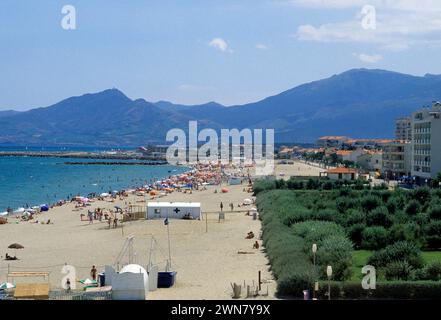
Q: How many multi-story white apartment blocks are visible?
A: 3